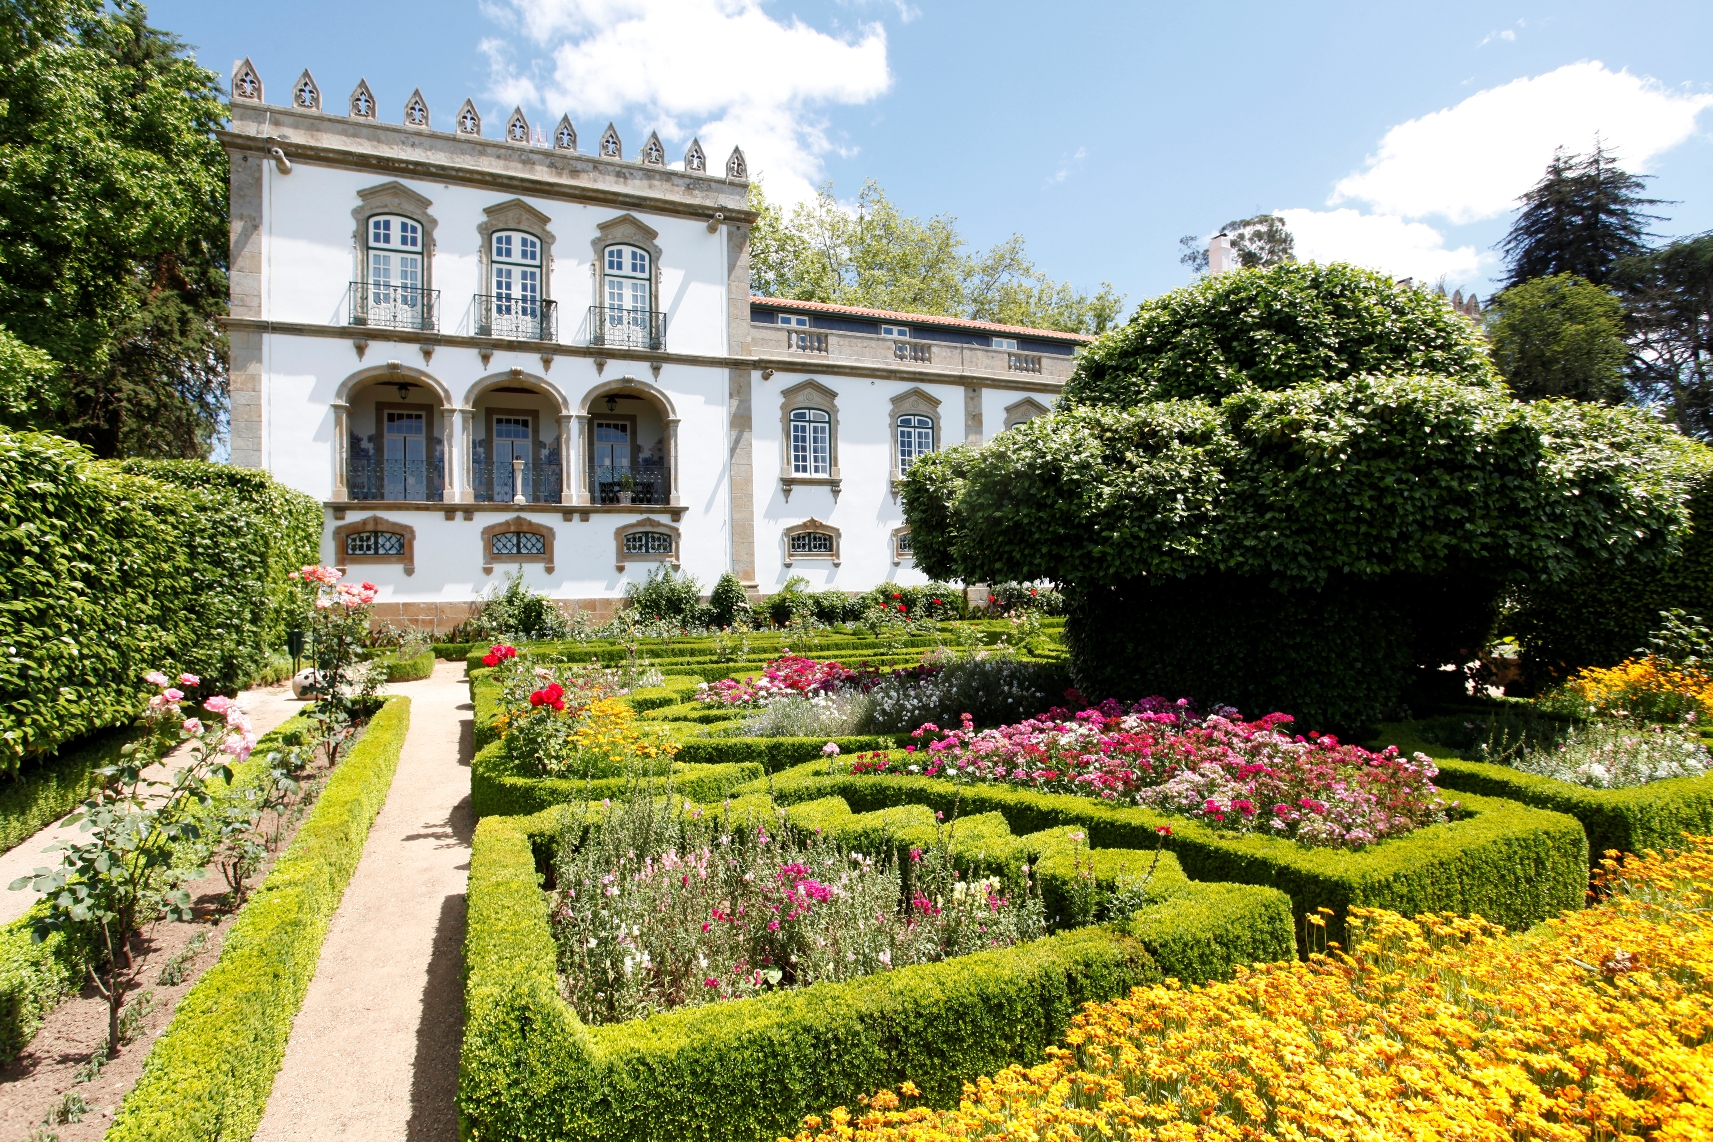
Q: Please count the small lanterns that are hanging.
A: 2